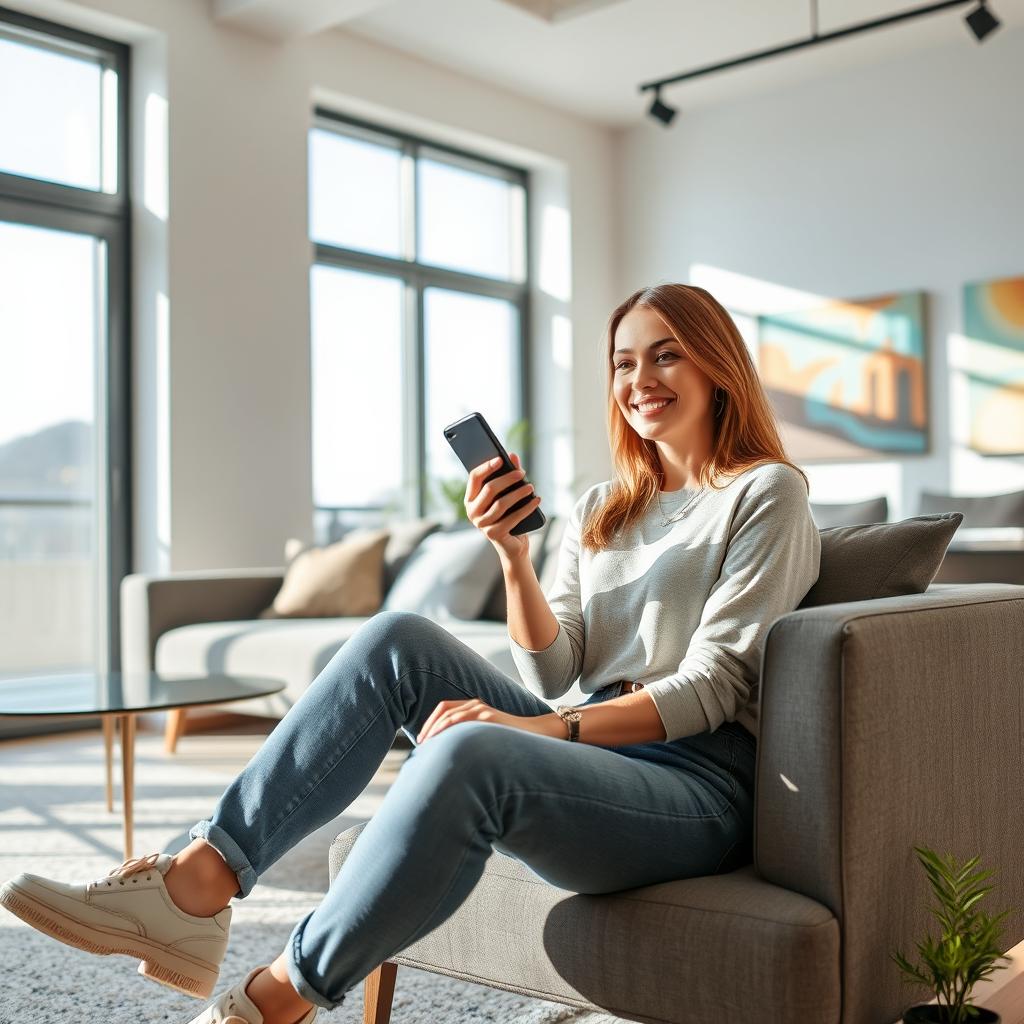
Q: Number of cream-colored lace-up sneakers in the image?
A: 2